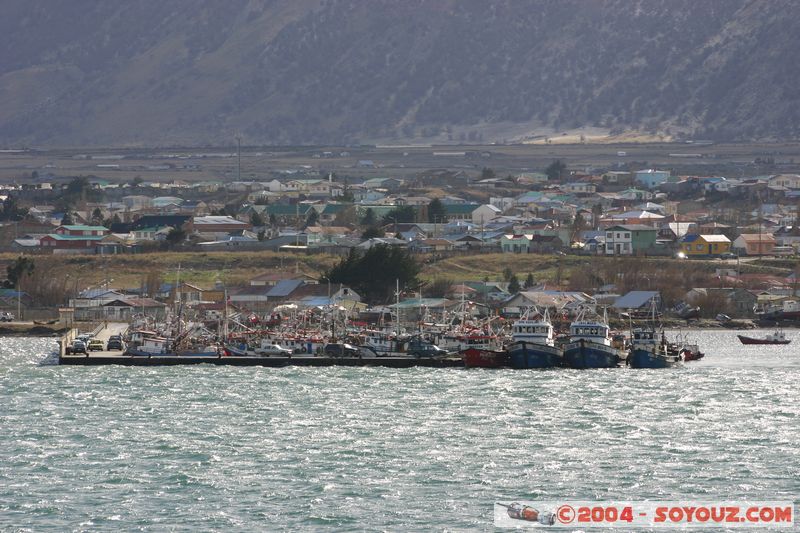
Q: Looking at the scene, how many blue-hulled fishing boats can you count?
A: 3